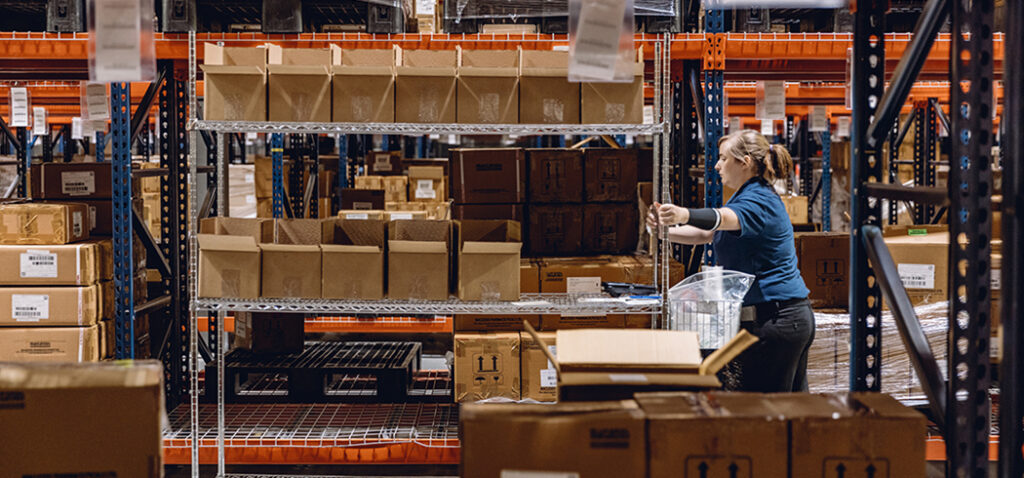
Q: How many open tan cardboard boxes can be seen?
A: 13